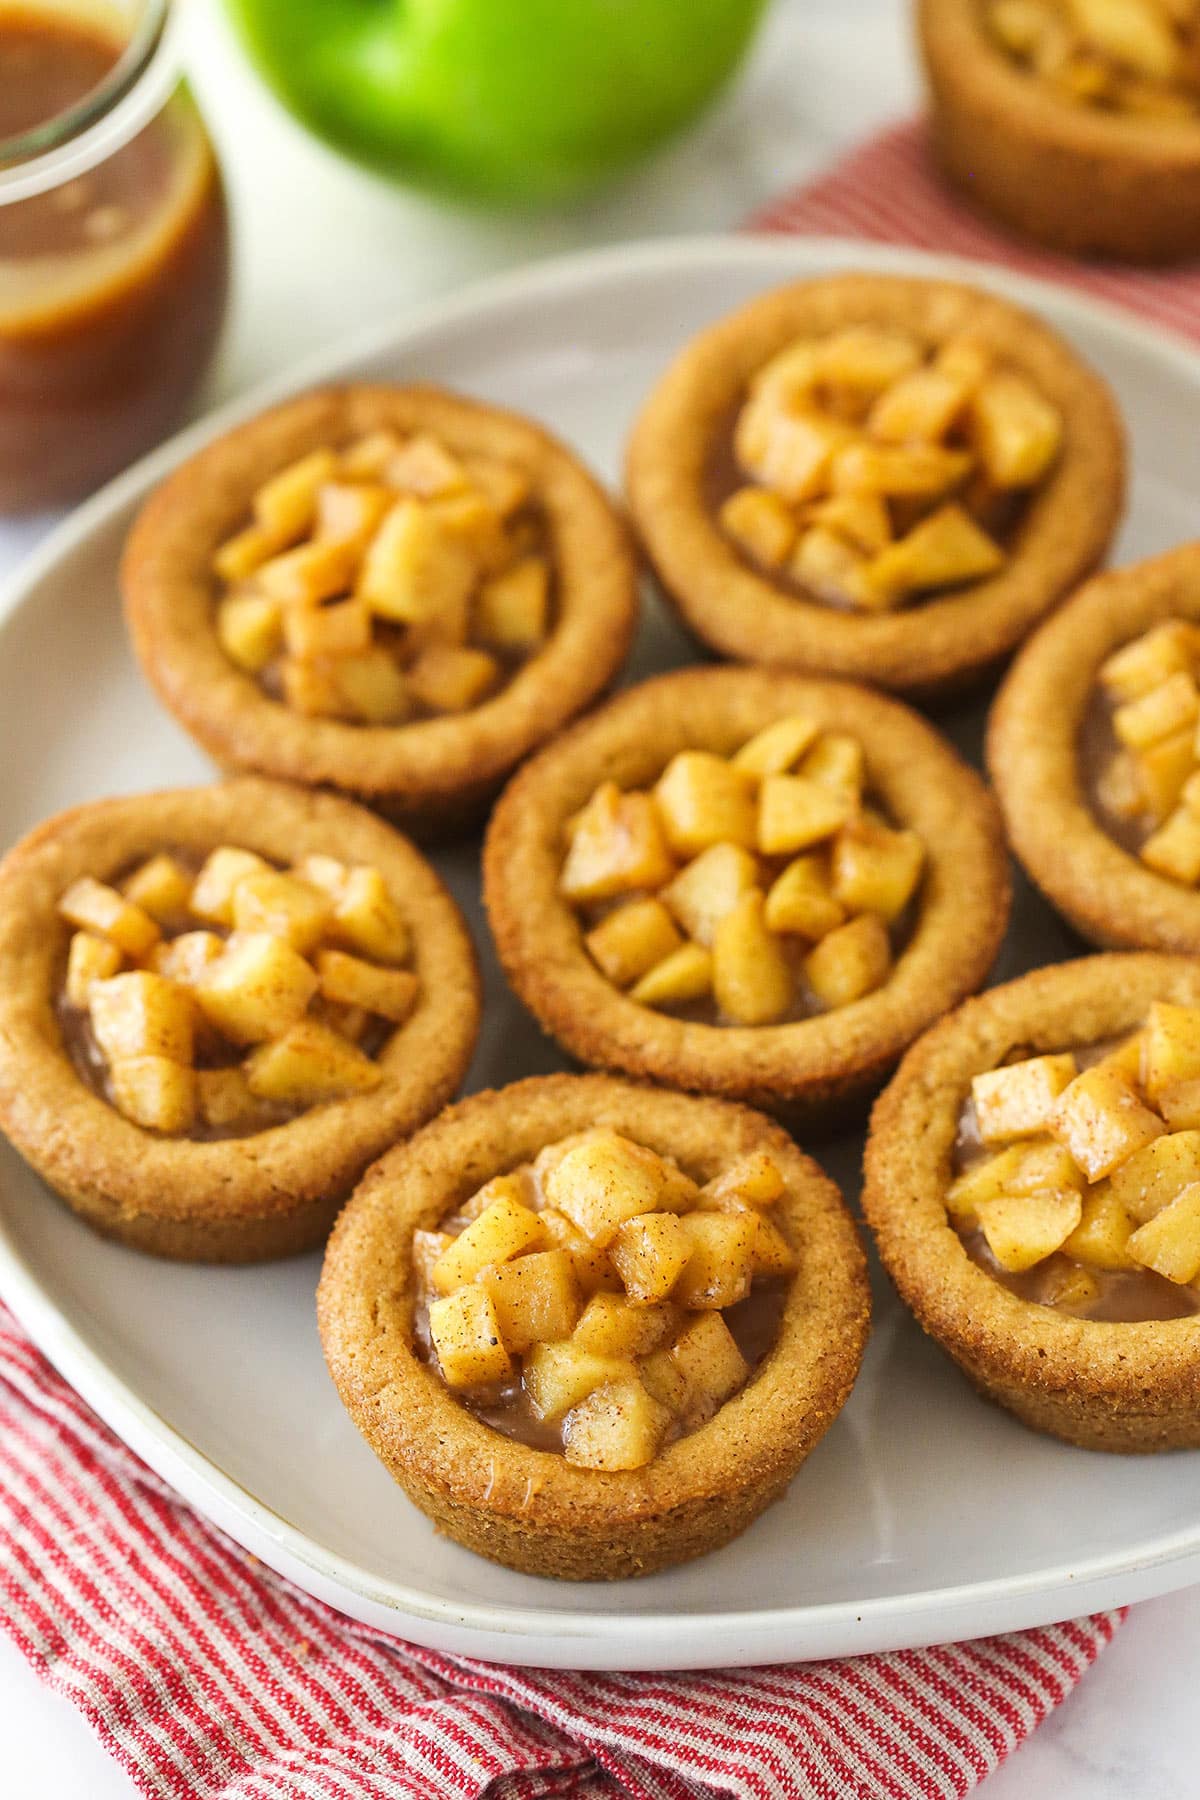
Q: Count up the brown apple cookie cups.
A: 8